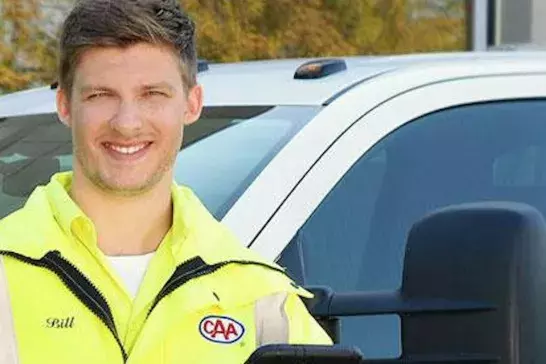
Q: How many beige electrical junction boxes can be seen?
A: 0